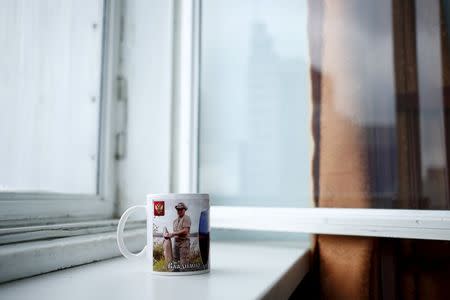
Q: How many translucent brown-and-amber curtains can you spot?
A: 1